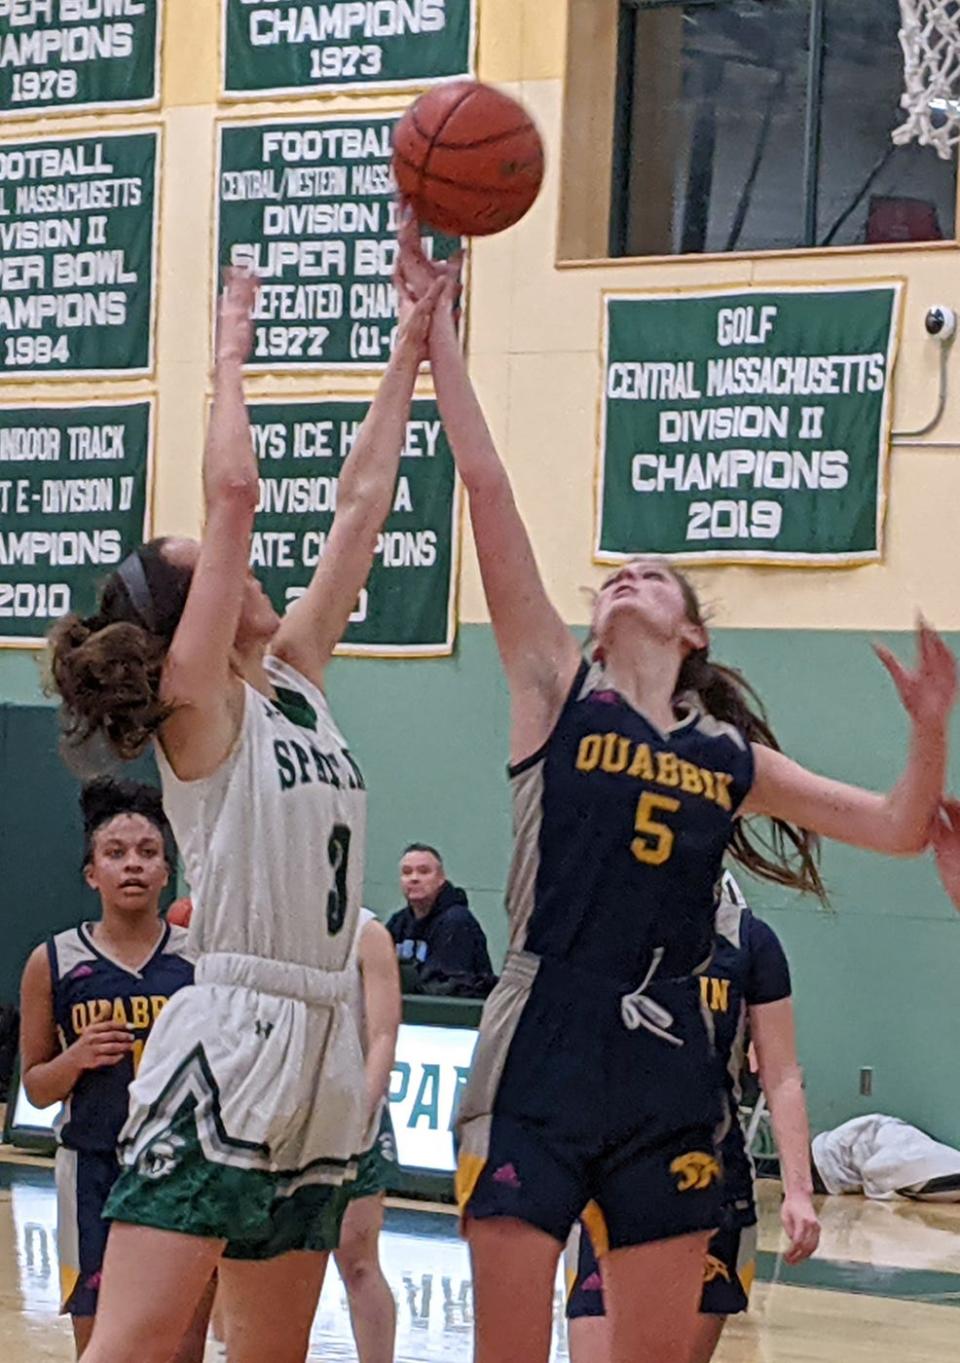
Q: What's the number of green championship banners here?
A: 7